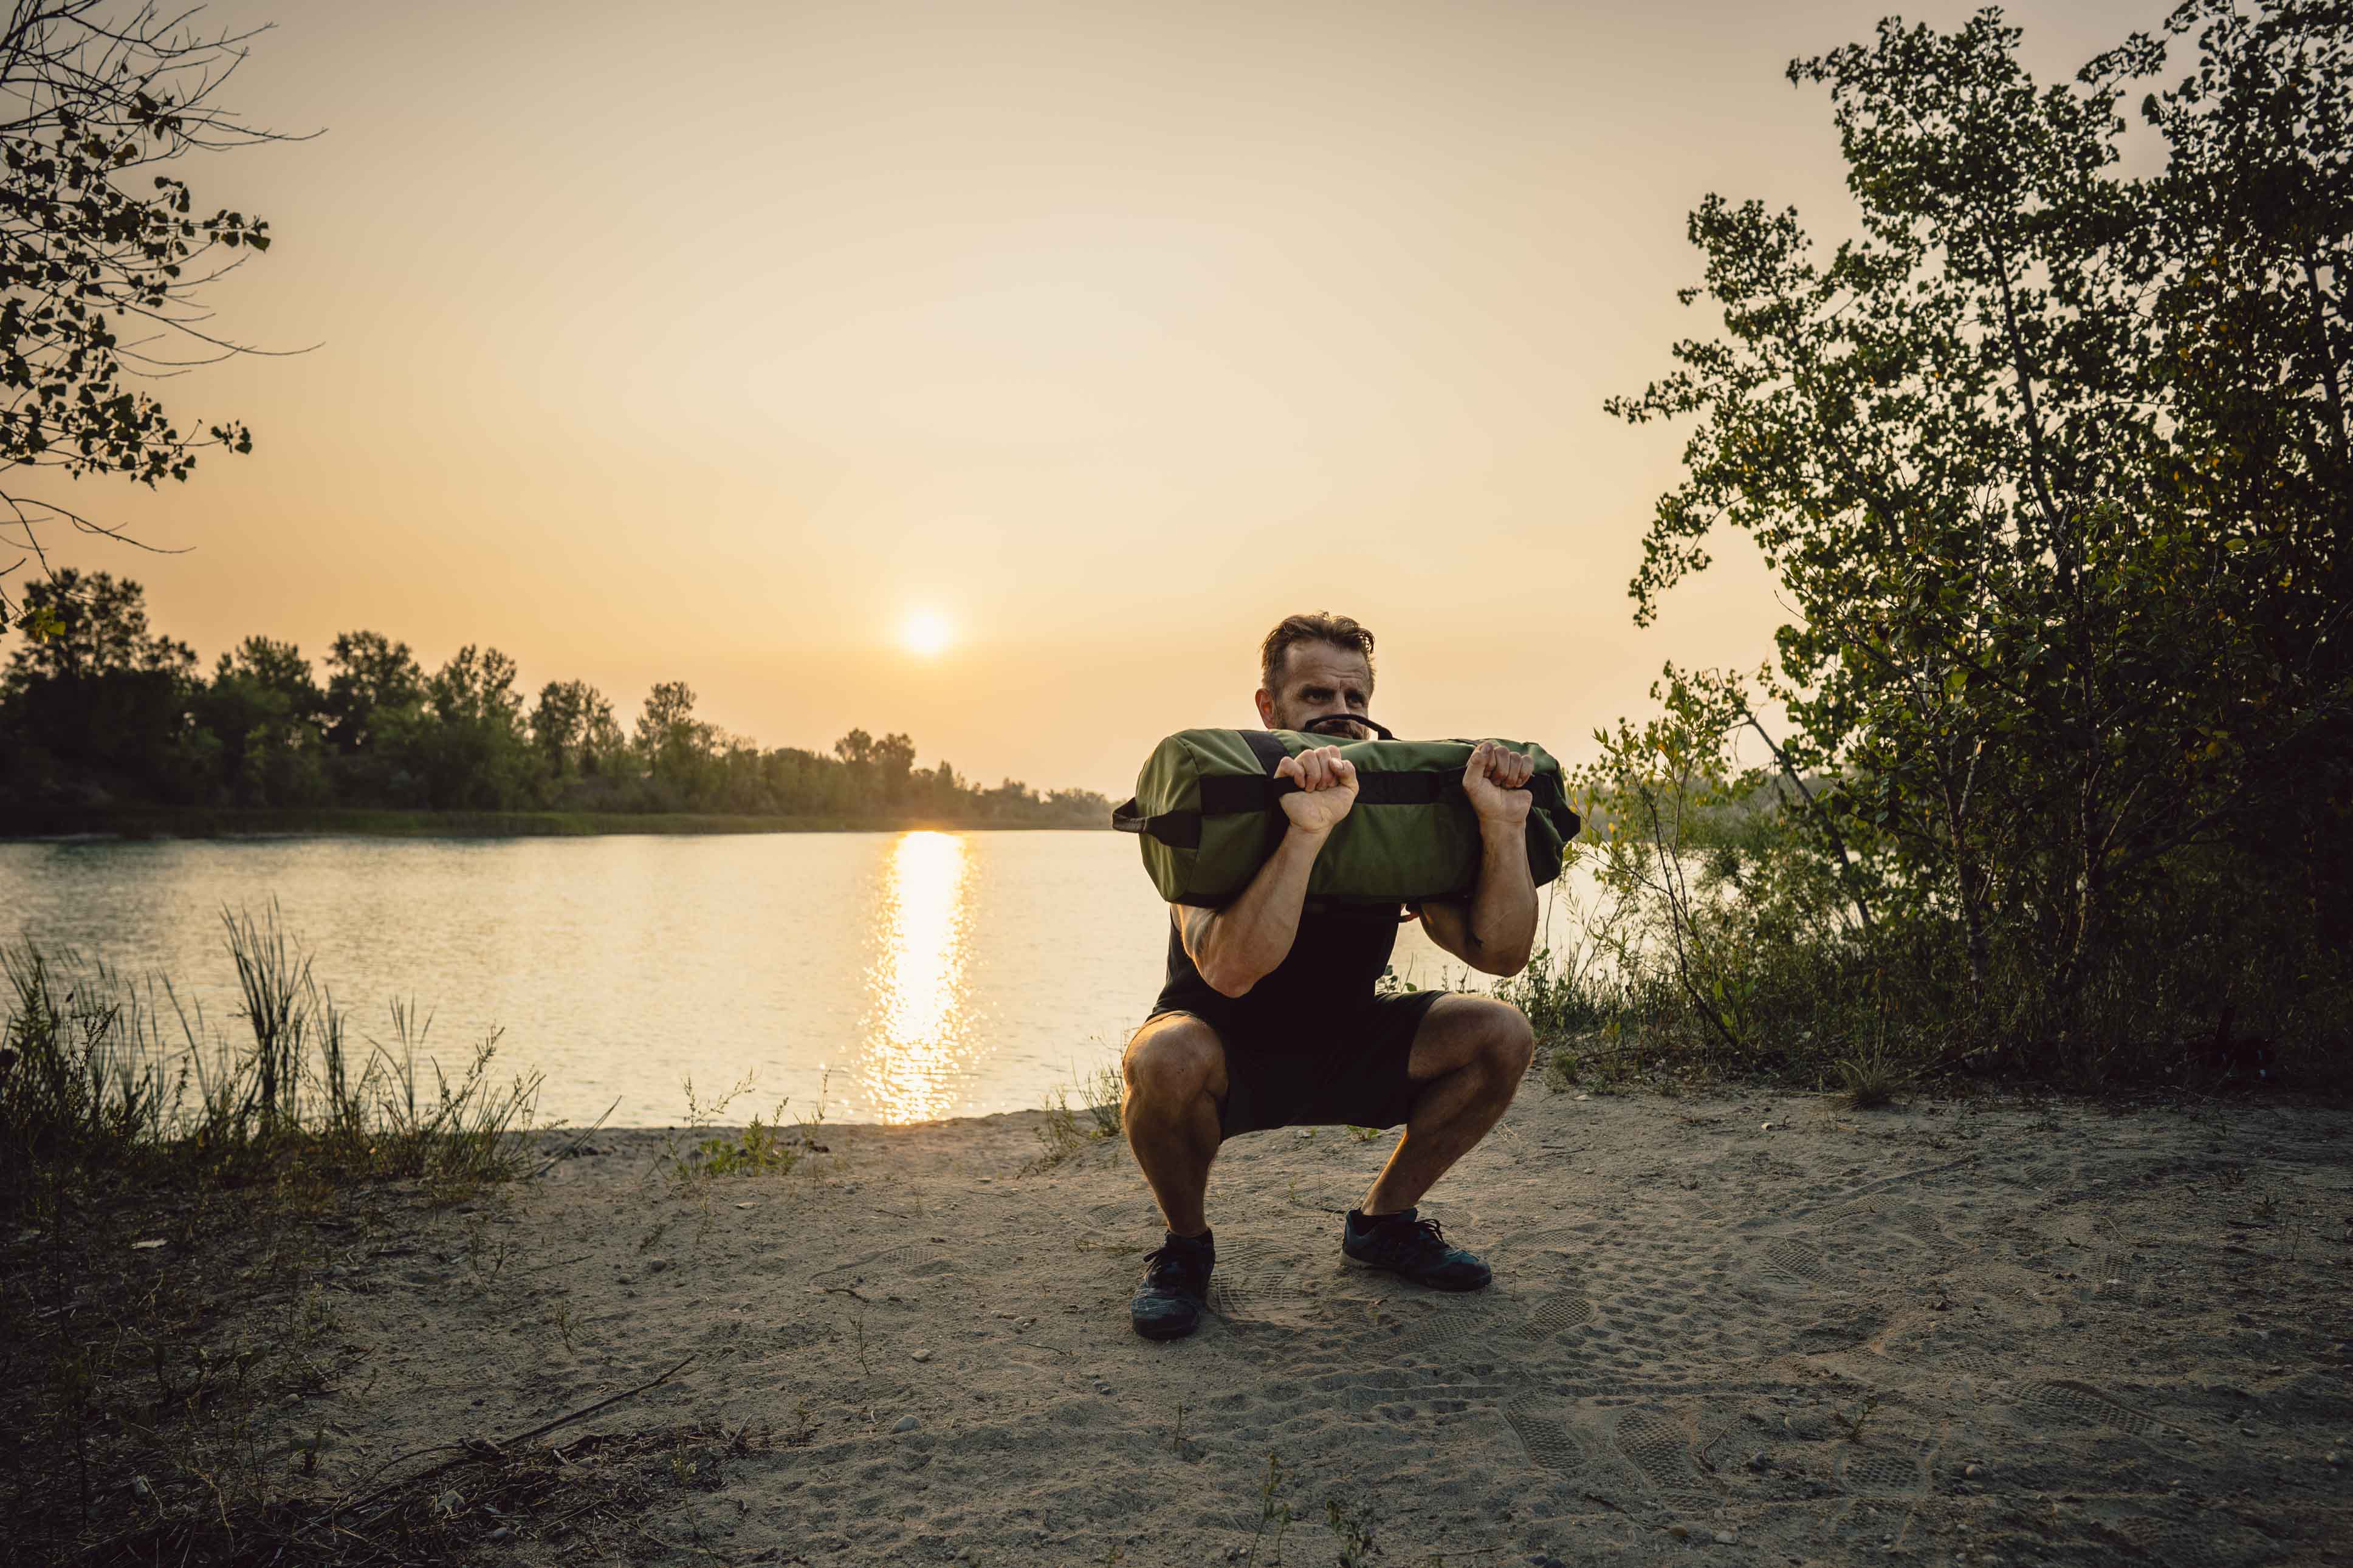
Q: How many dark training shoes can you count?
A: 2